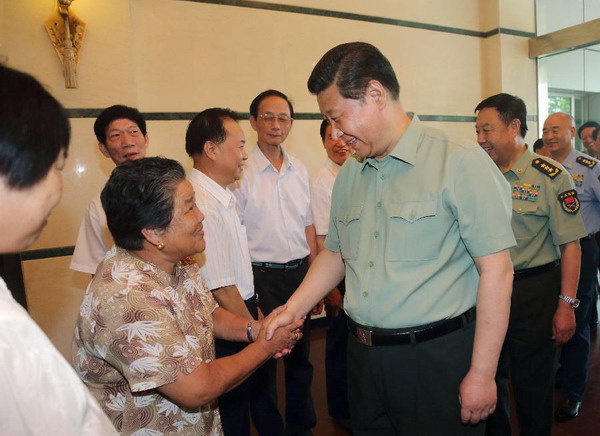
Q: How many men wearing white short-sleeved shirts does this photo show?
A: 4